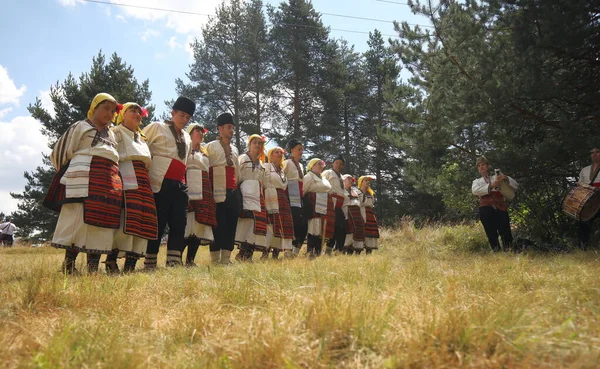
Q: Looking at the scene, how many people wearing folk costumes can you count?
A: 14